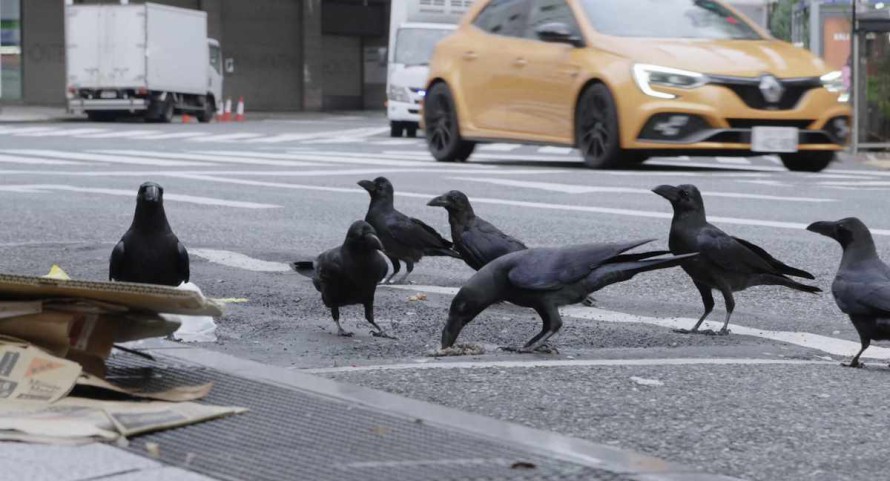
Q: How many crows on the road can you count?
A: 7